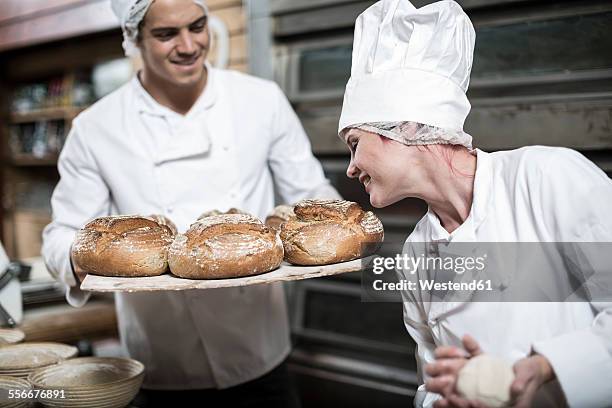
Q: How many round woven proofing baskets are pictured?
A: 4